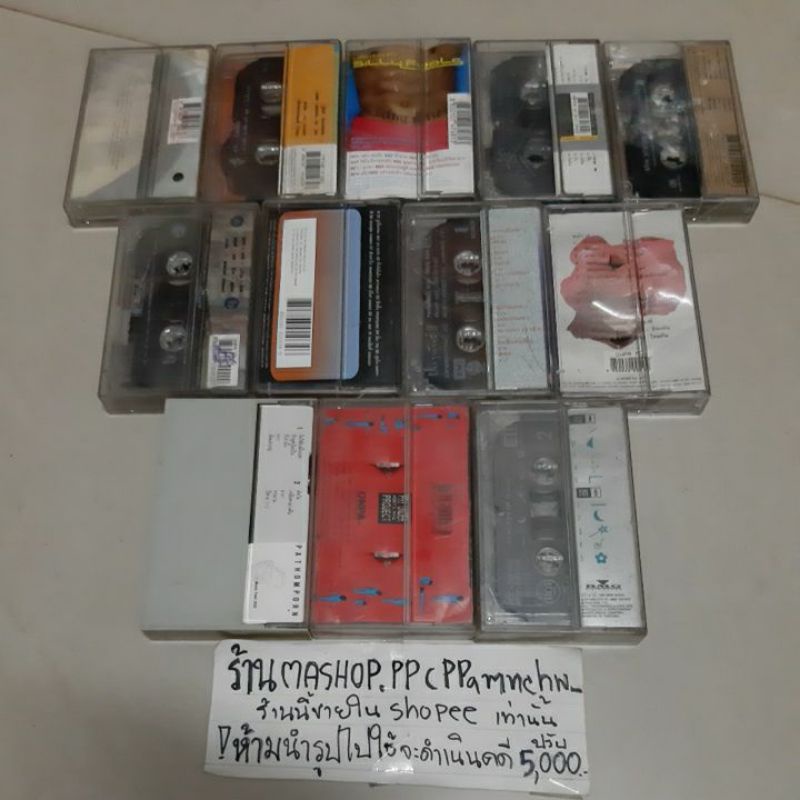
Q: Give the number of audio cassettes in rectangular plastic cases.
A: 12